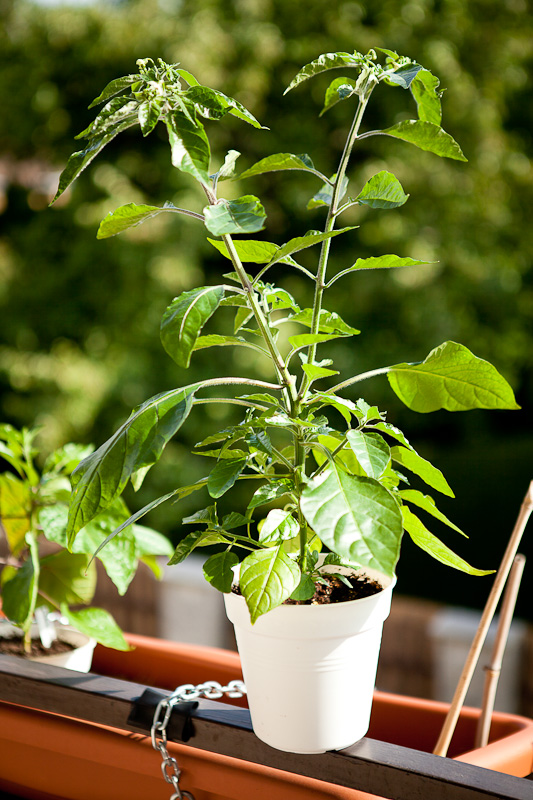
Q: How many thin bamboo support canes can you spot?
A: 2